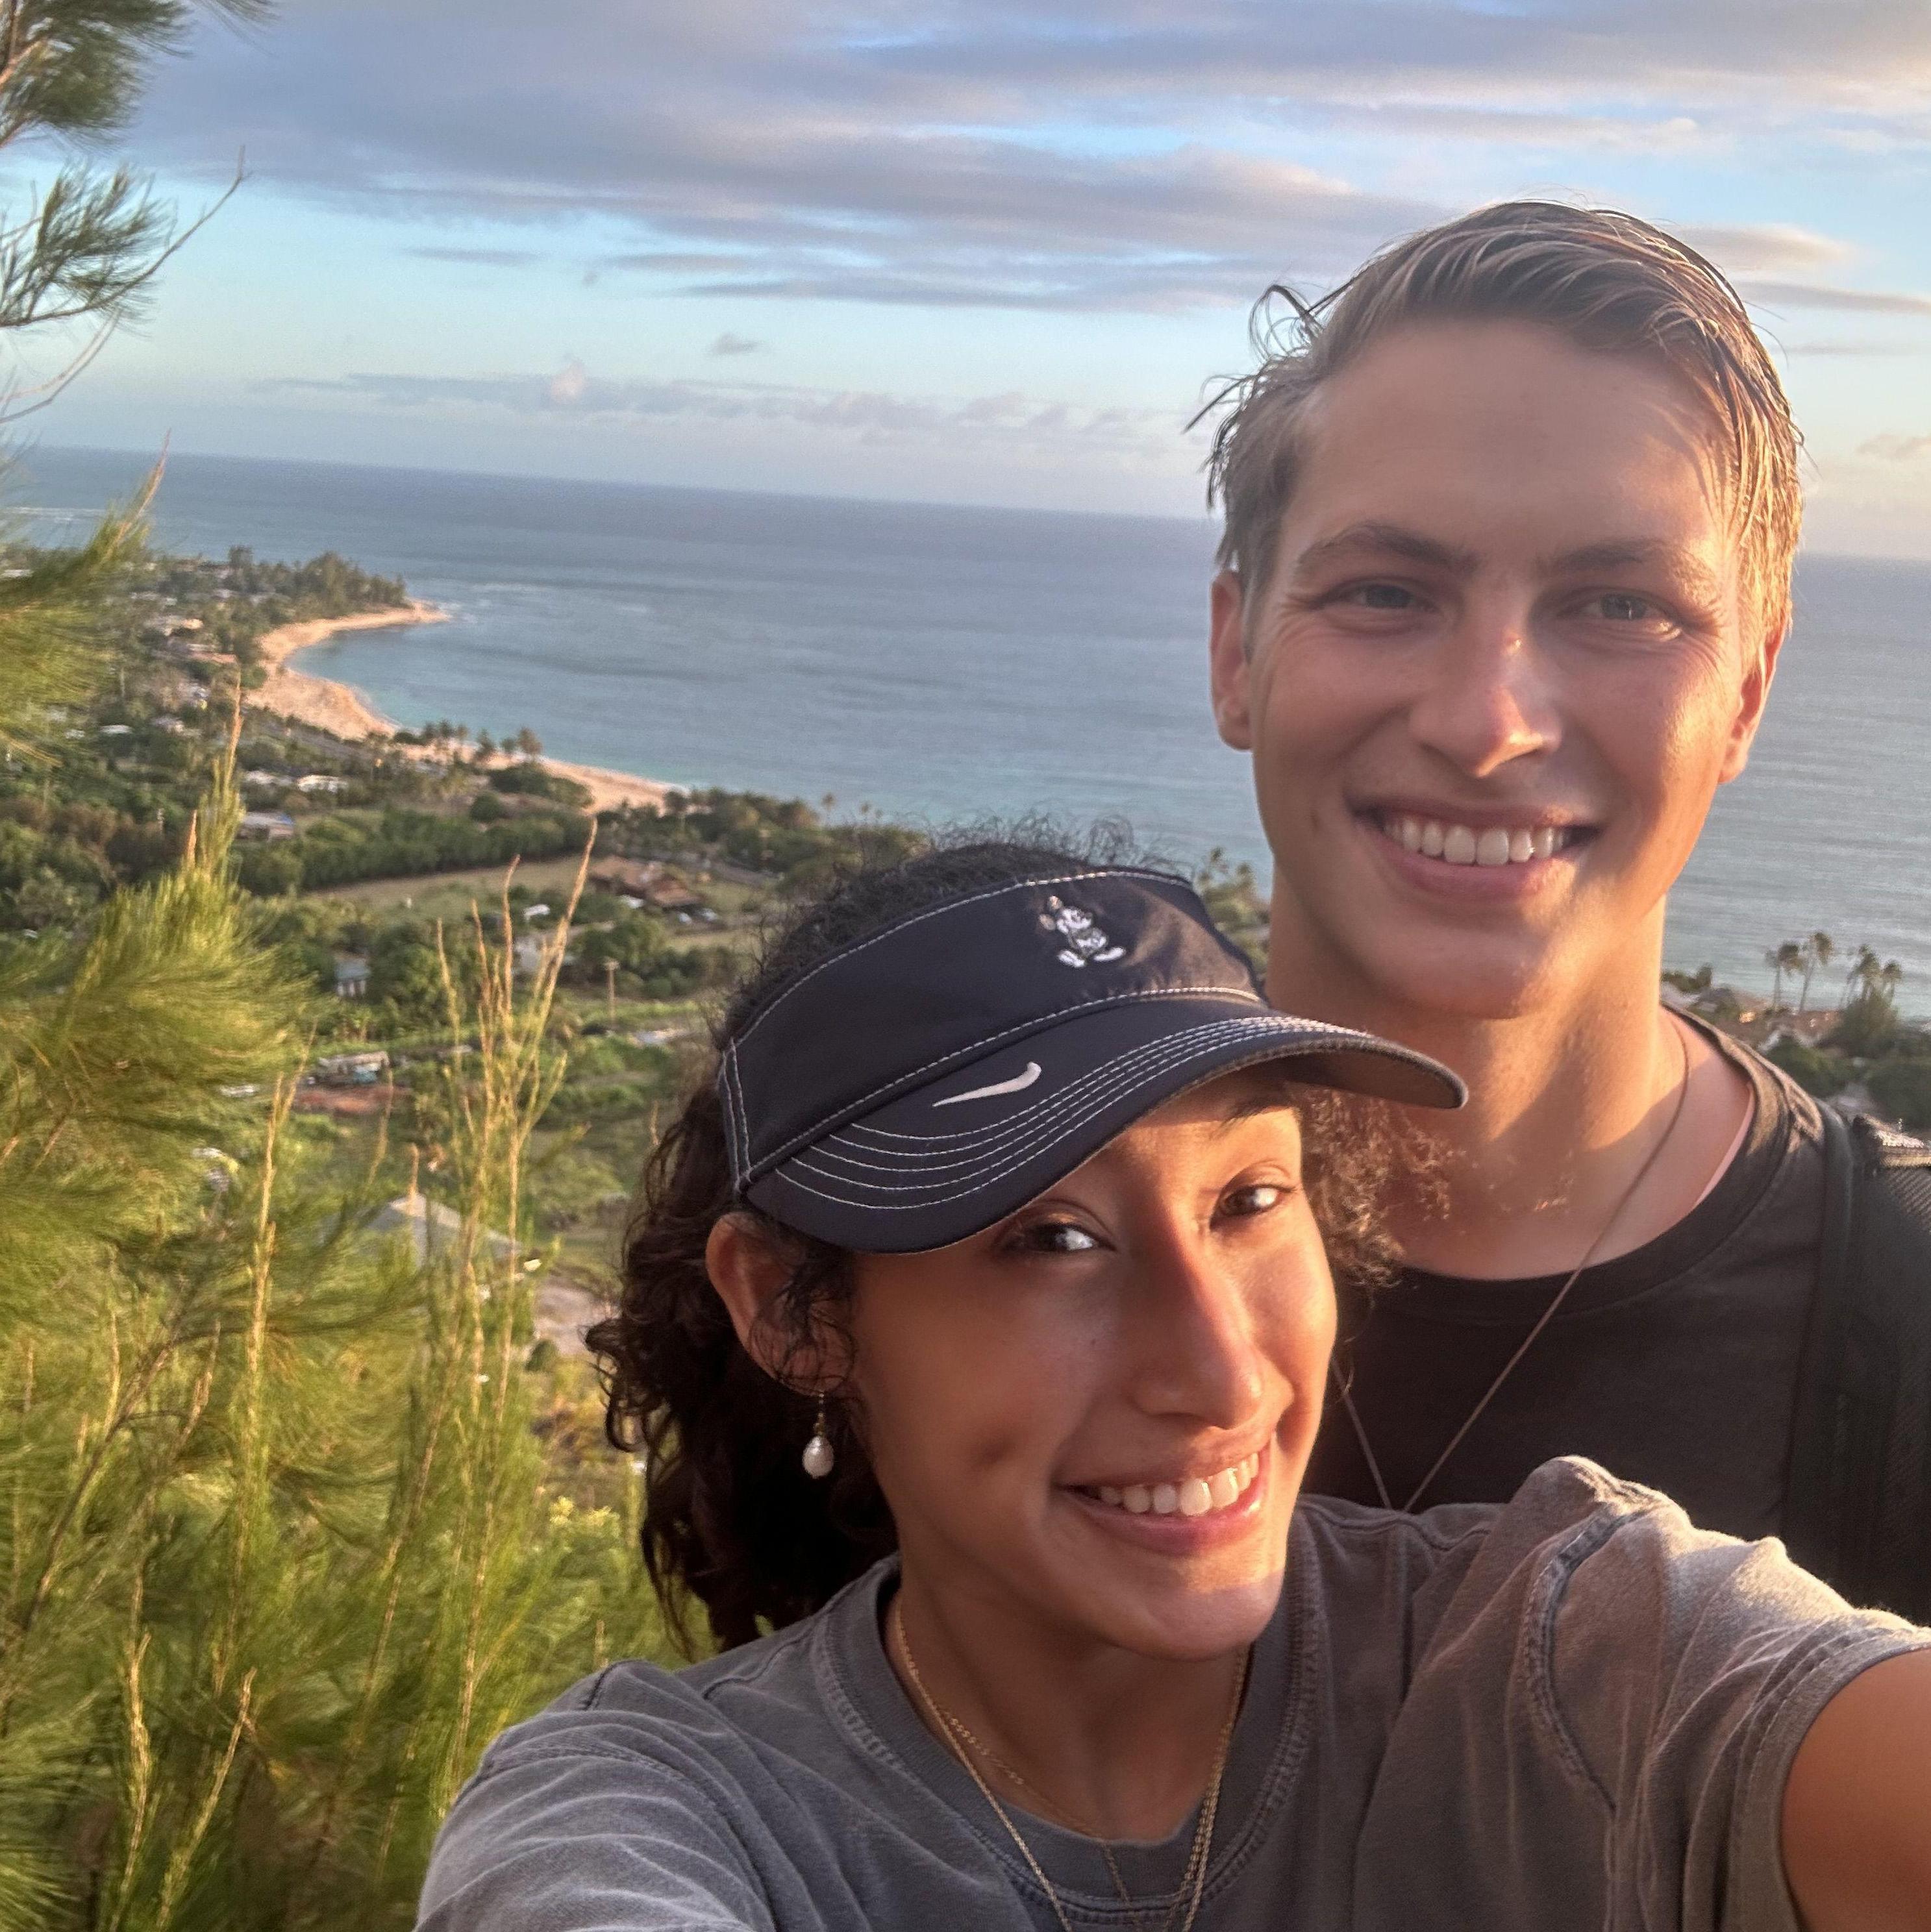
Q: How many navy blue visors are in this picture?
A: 1